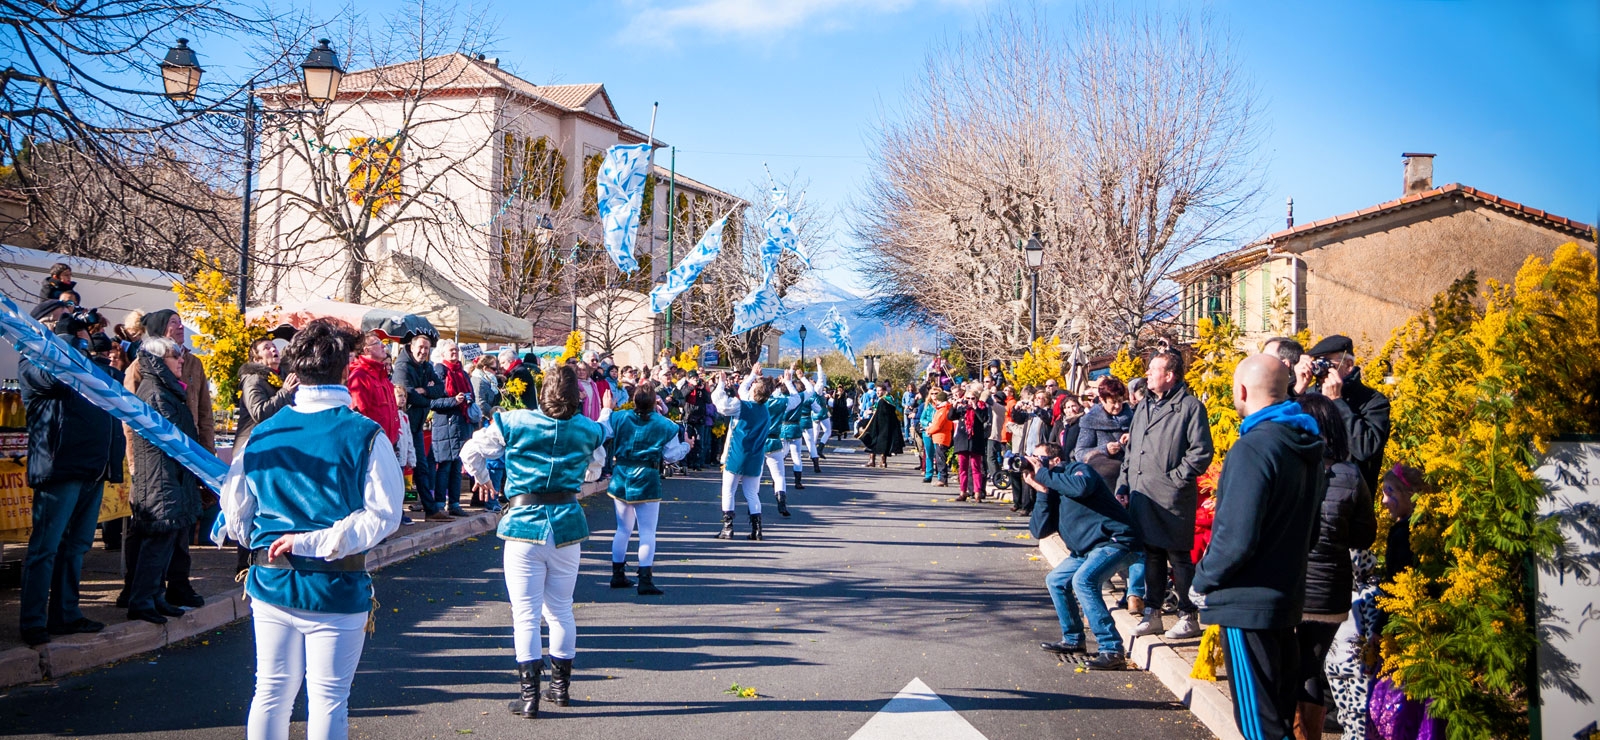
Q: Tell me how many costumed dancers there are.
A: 8